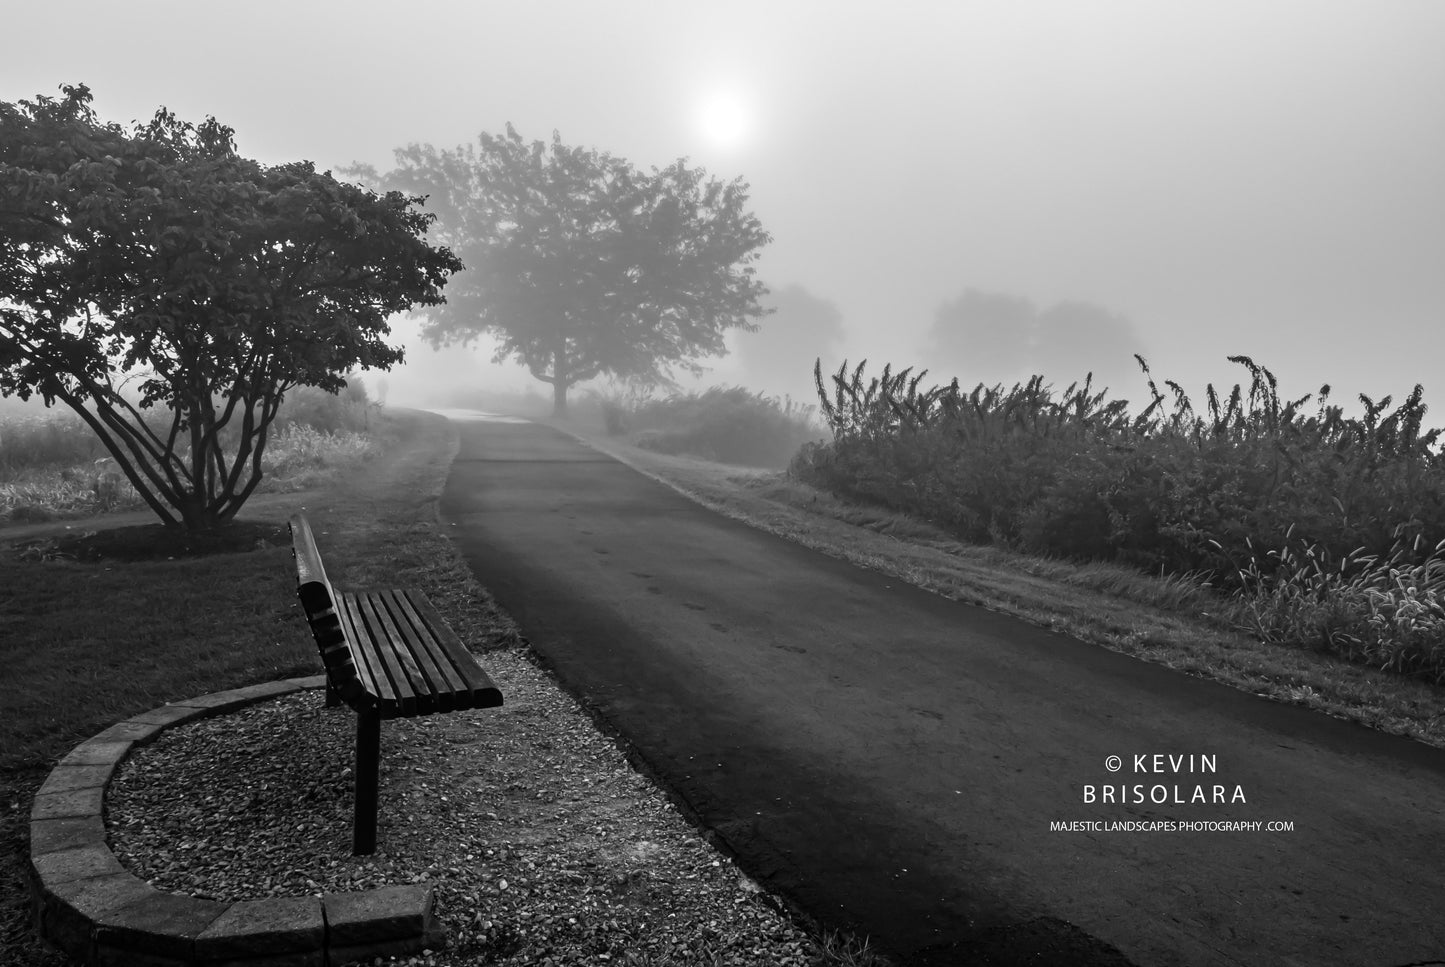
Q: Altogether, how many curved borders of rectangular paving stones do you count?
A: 1